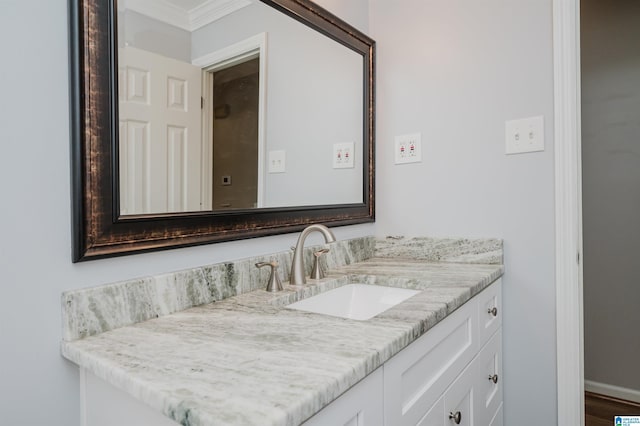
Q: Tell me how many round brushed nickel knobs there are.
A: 3